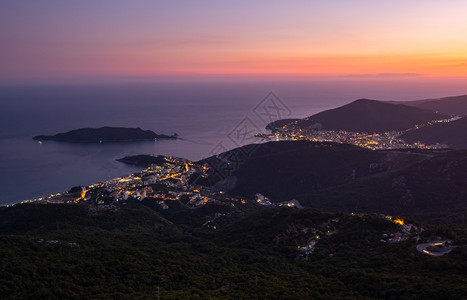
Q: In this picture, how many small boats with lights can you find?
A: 3